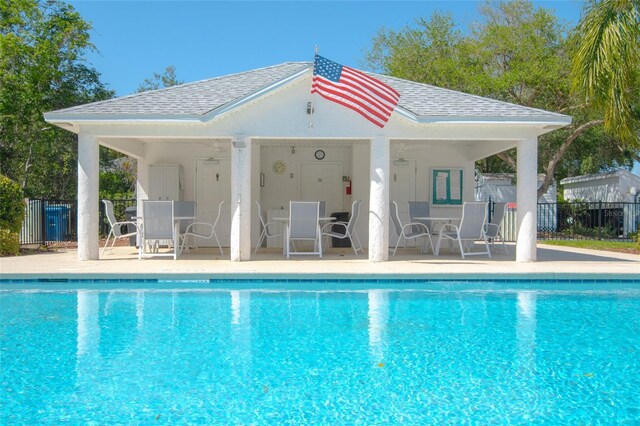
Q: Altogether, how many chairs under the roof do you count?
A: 12